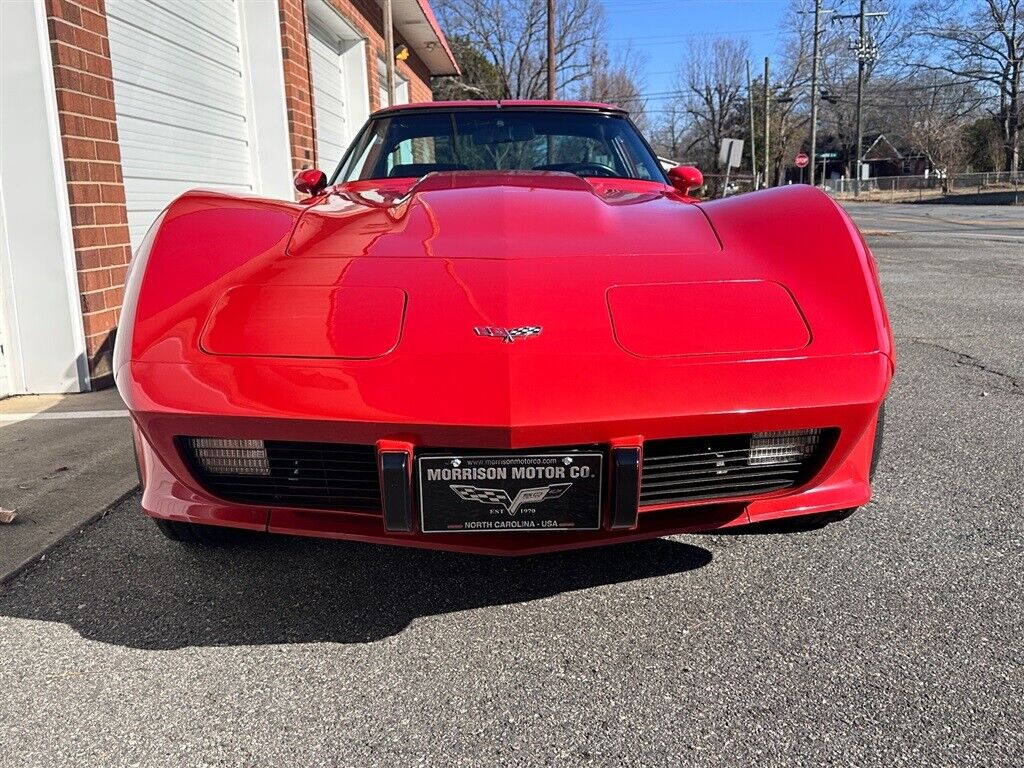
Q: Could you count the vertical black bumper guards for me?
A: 2